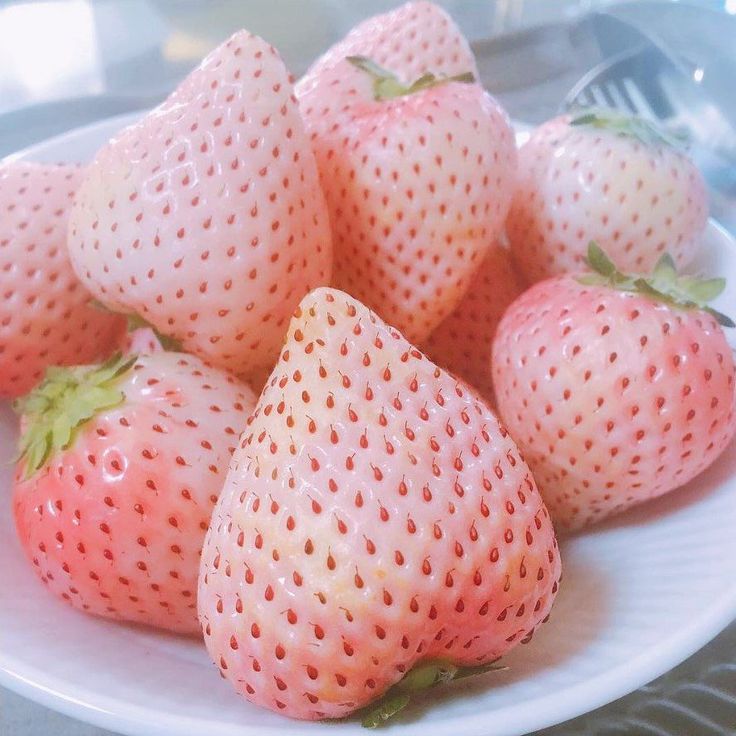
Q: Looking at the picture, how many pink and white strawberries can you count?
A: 9